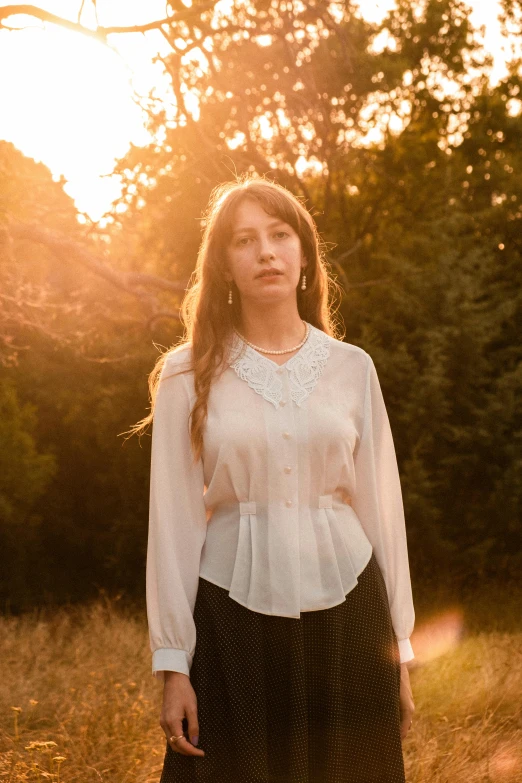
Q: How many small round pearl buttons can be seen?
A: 5